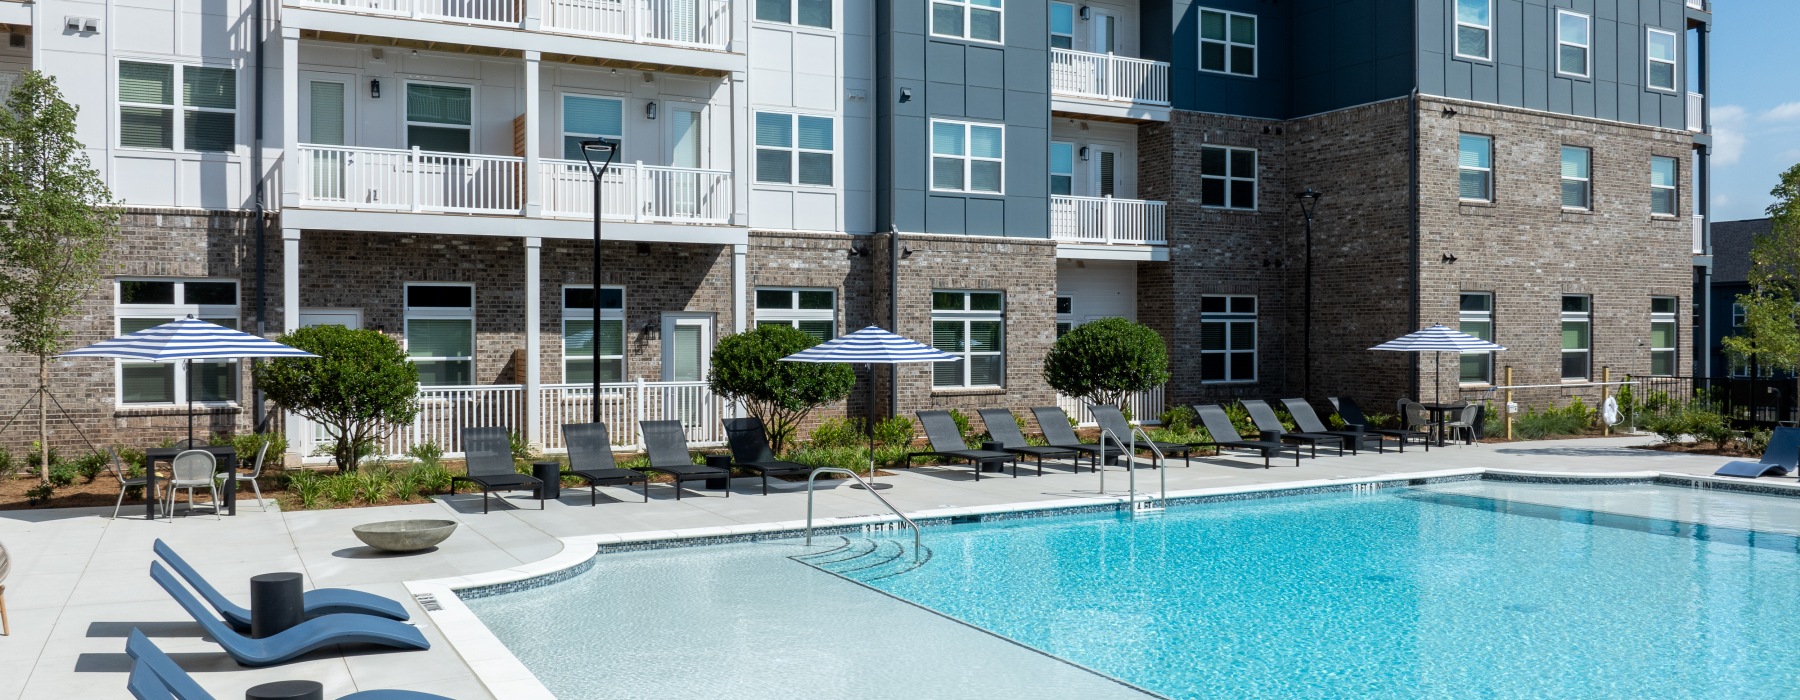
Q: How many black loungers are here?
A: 12